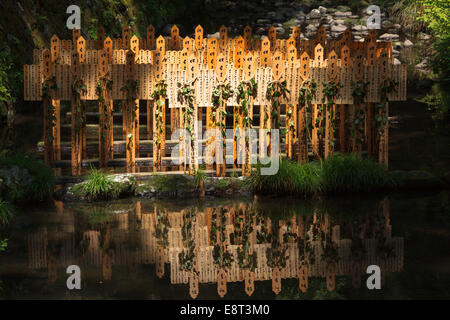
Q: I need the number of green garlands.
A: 13